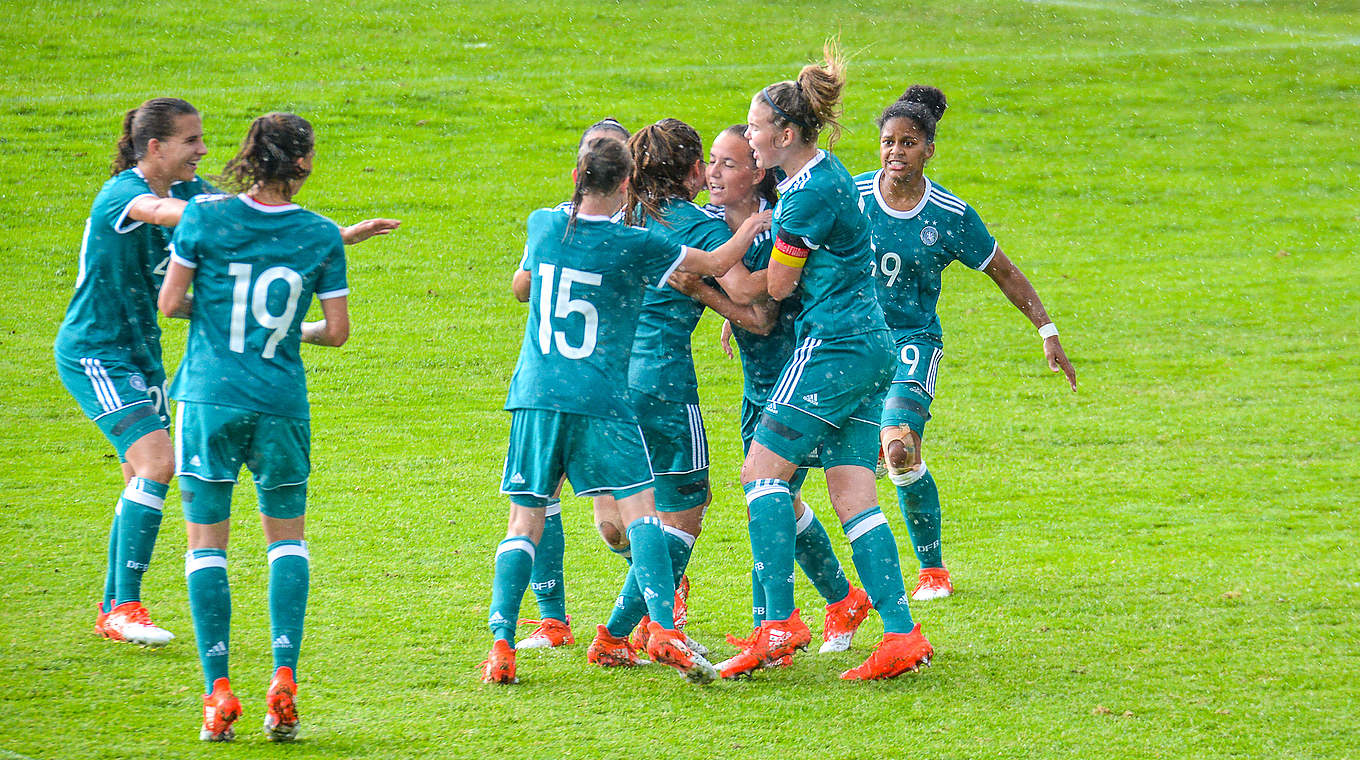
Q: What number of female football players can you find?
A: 8